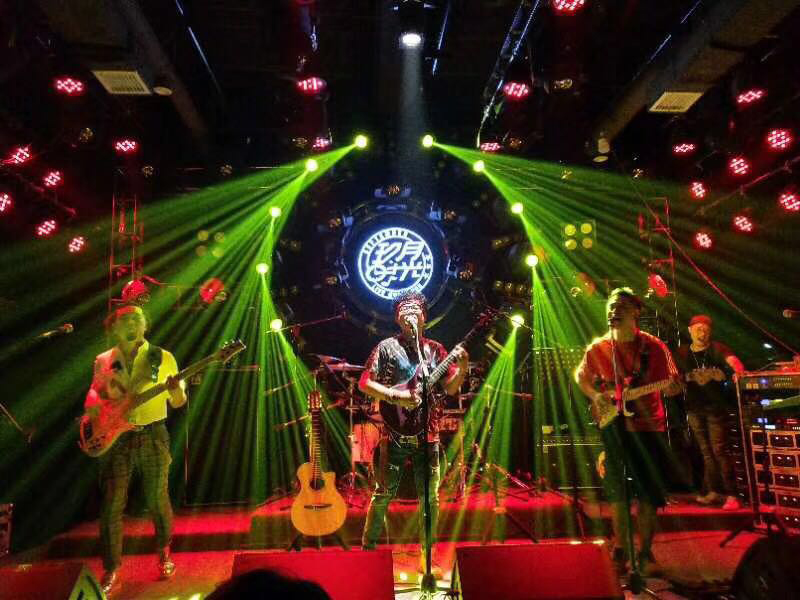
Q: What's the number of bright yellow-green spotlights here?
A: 10